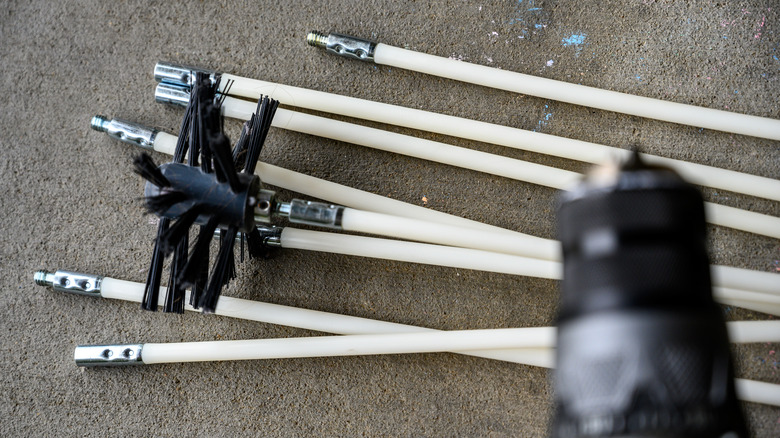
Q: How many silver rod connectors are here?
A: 8